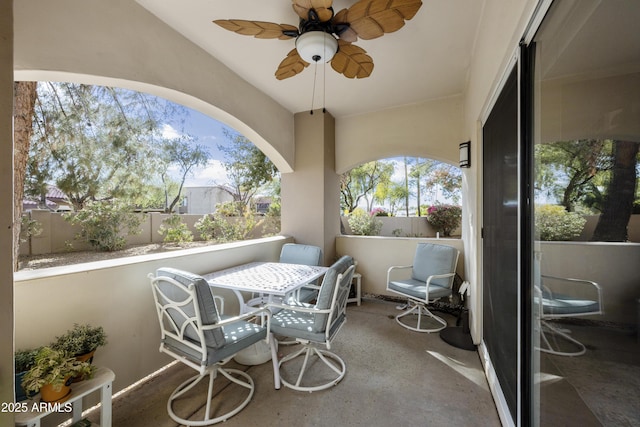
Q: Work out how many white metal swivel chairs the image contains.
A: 4